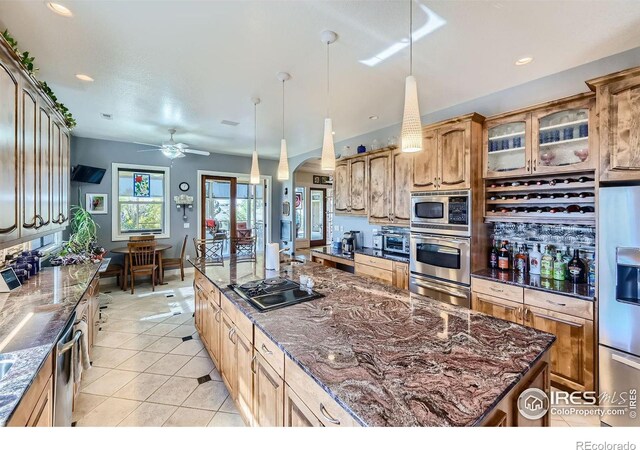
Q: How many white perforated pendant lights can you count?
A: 4